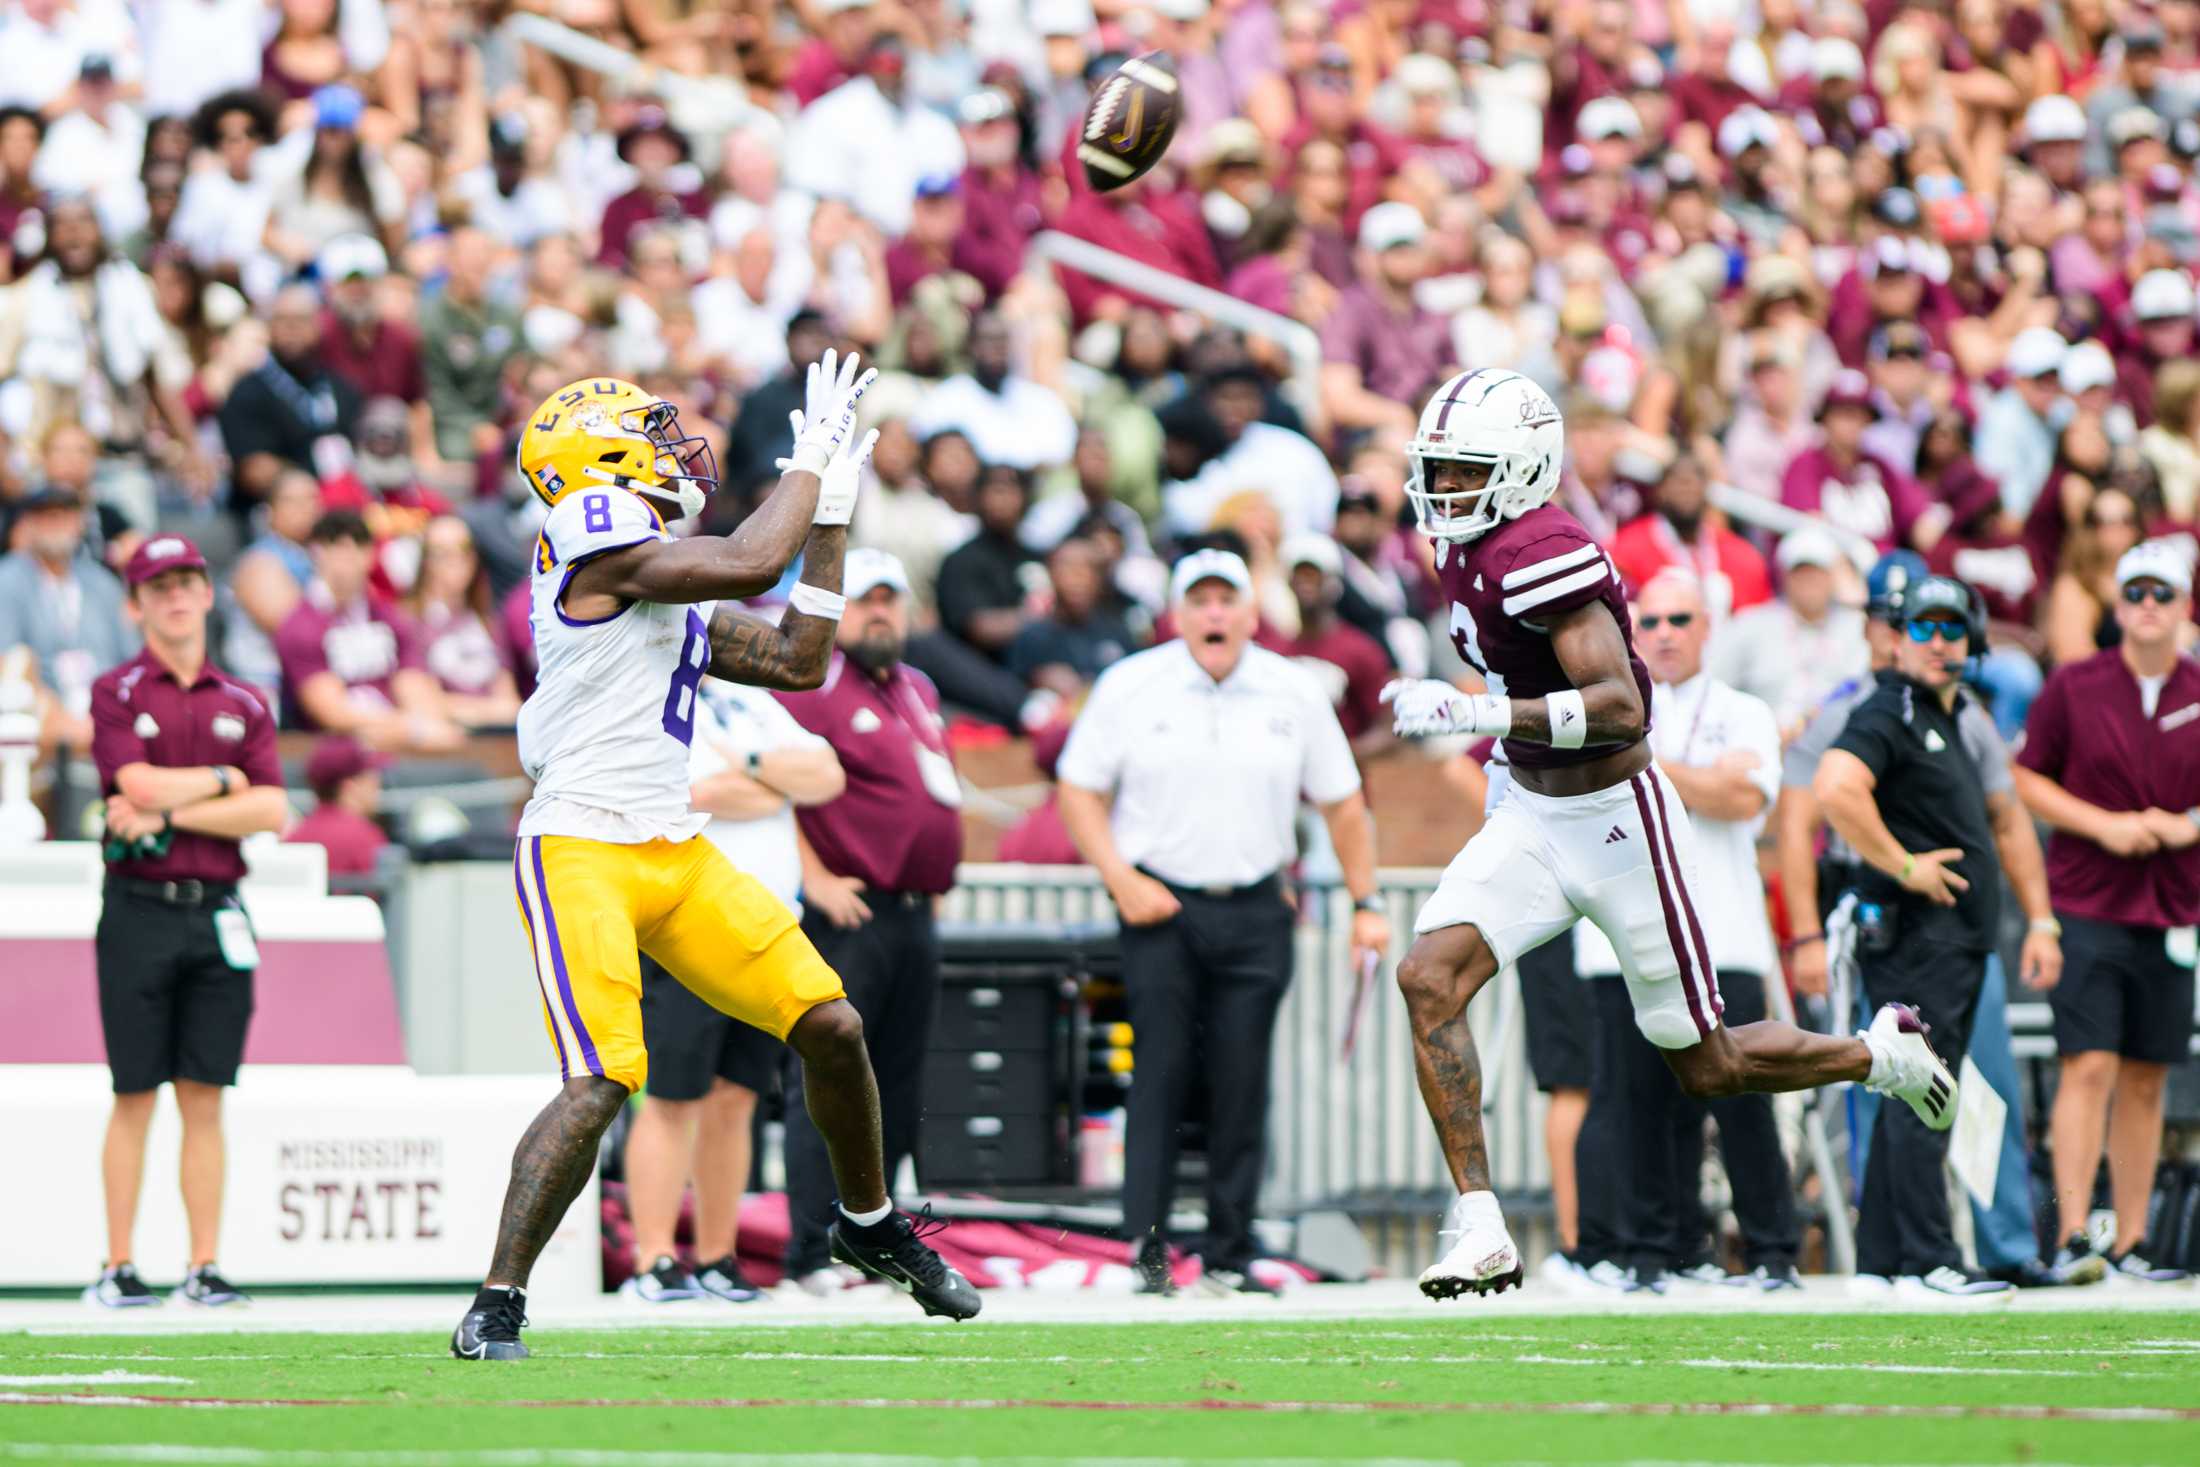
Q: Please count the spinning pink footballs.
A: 0